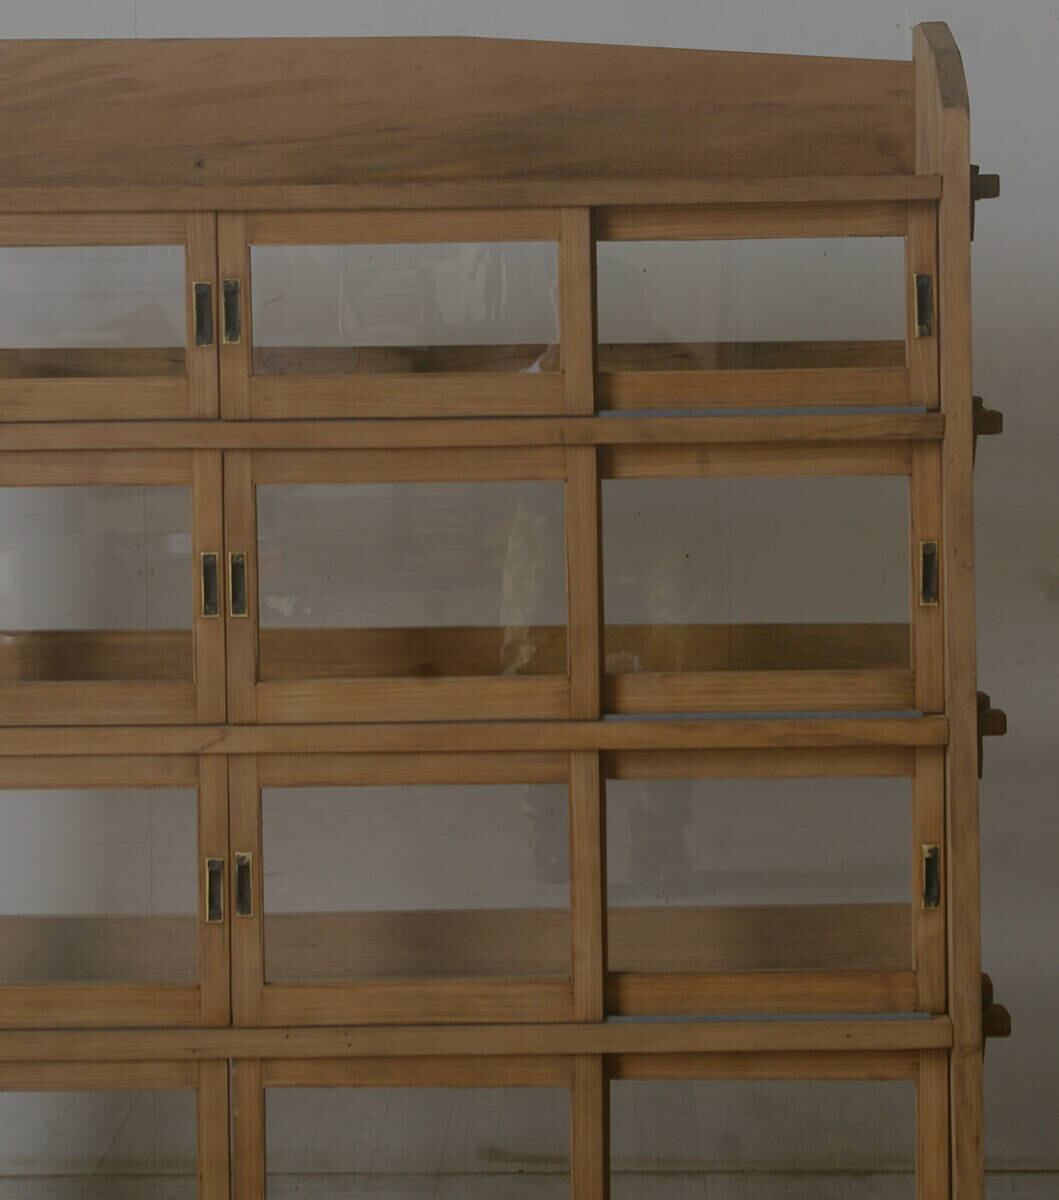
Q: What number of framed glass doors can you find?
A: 12